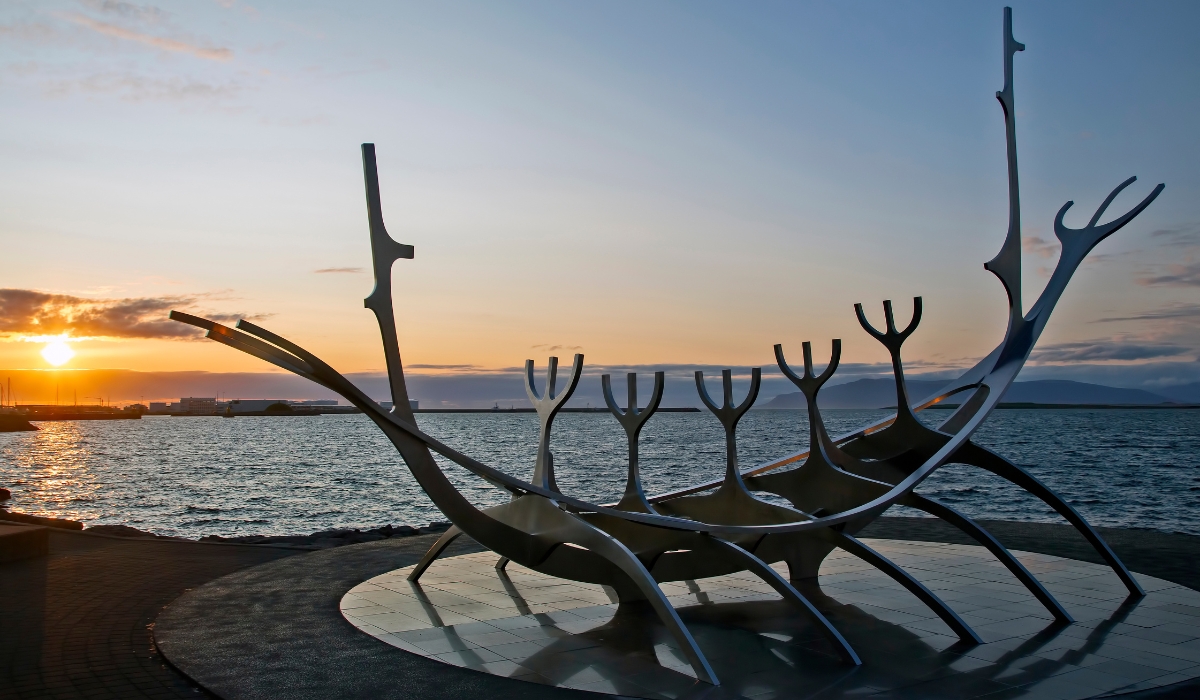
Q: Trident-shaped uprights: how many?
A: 5